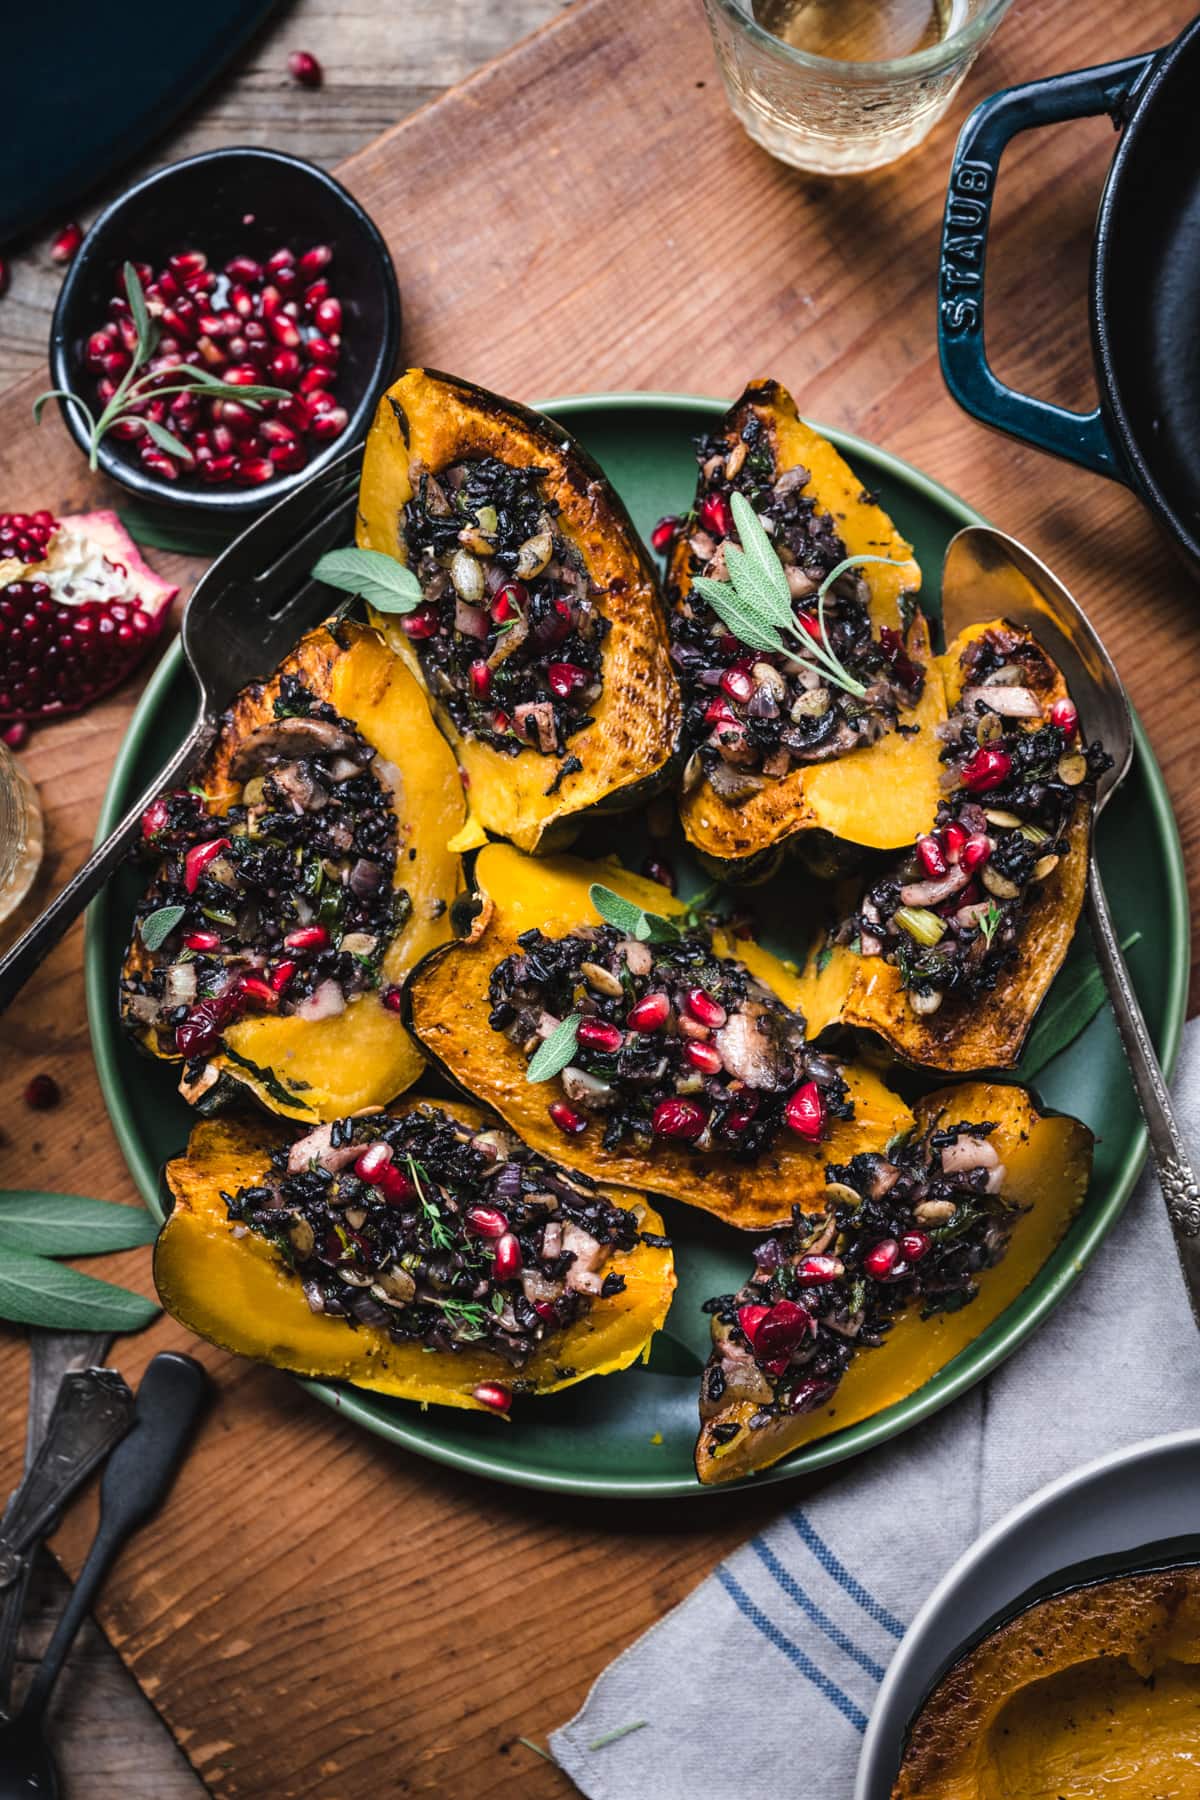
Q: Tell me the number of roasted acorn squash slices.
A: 7